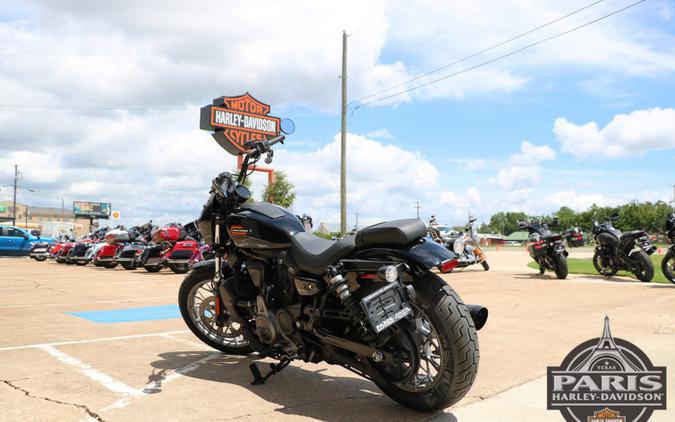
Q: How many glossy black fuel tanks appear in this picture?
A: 1